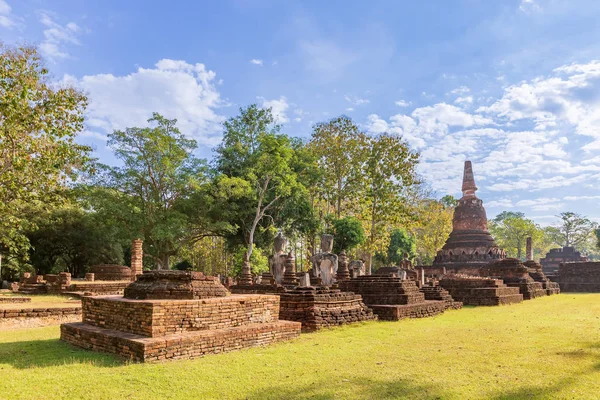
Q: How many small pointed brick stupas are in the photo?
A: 3